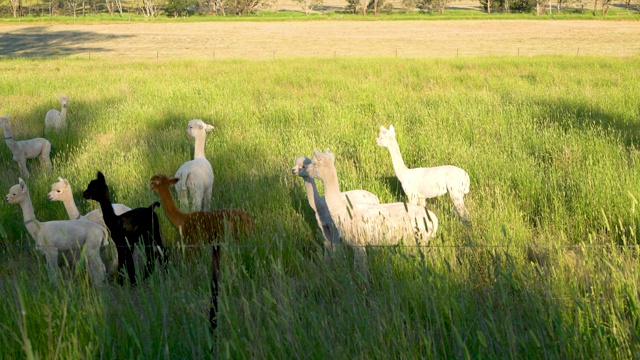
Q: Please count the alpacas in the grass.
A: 10